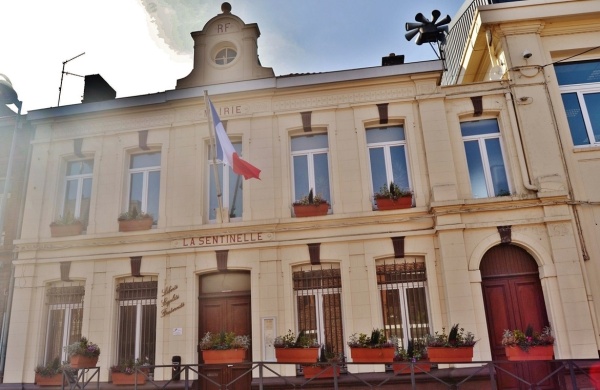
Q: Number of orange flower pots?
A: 14